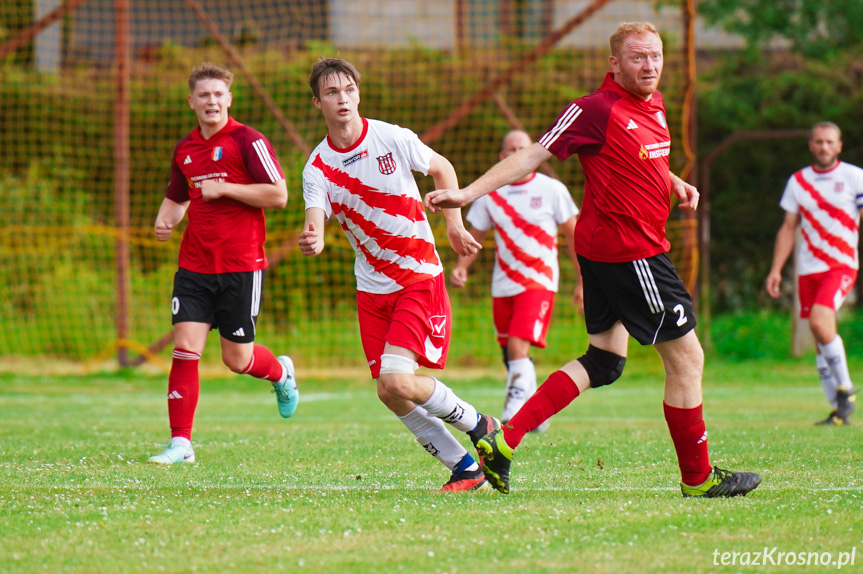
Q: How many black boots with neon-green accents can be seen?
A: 2